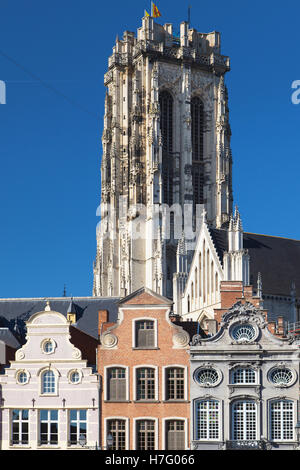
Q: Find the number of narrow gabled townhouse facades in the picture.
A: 3